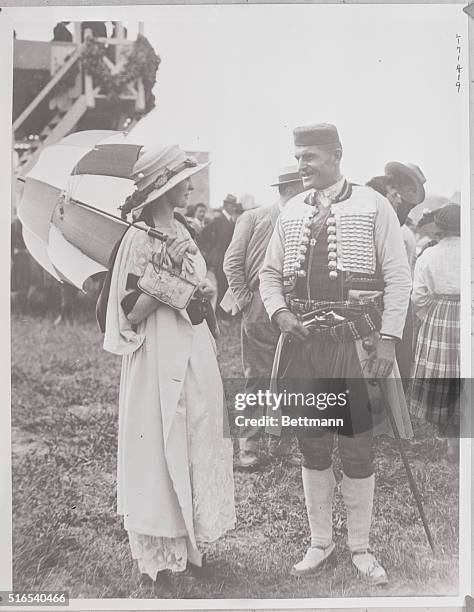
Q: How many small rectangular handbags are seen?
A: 1